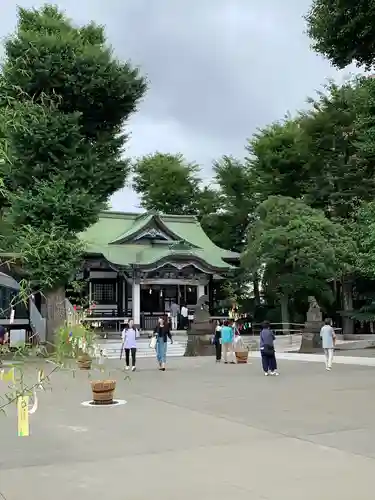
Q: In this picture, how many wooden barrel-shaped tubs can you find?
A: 3